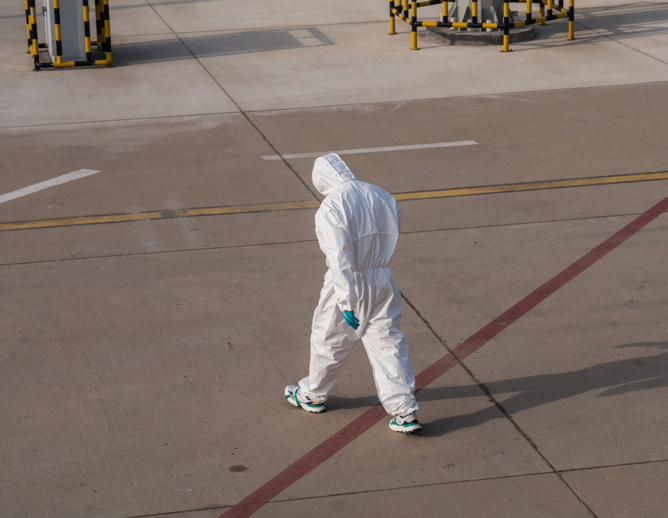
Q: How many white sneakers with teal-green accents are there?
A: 2